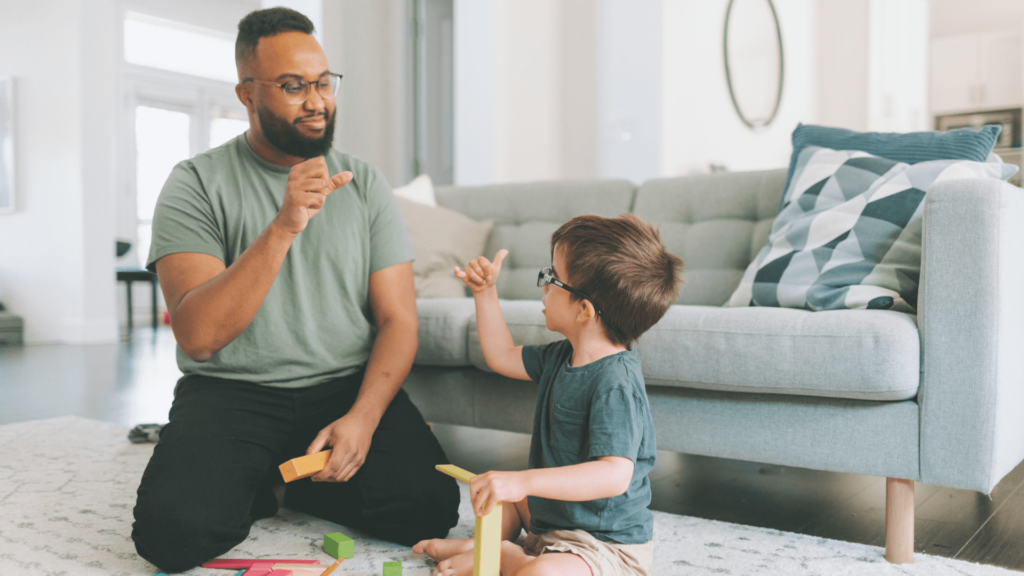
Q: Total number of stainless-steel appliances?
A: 1